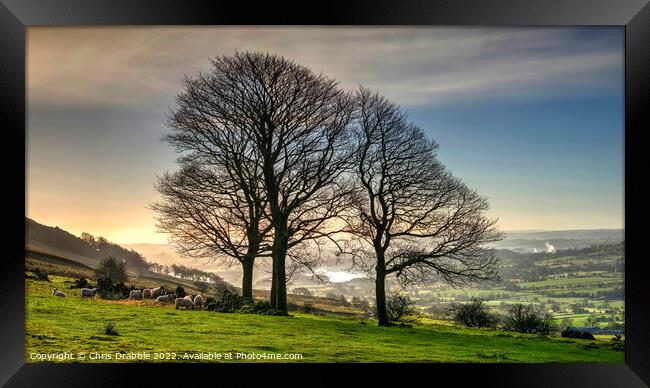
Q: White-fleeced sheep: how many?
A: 9